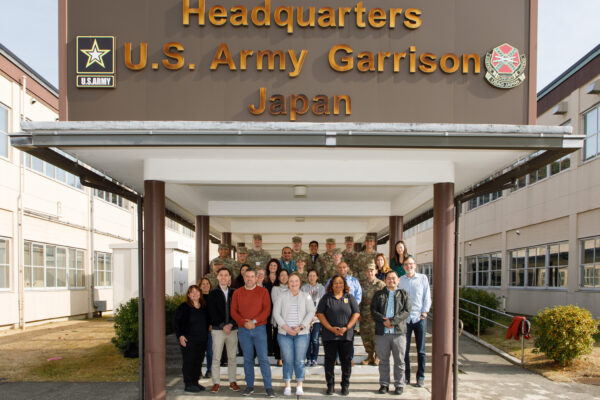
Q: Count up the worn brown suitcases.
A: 0